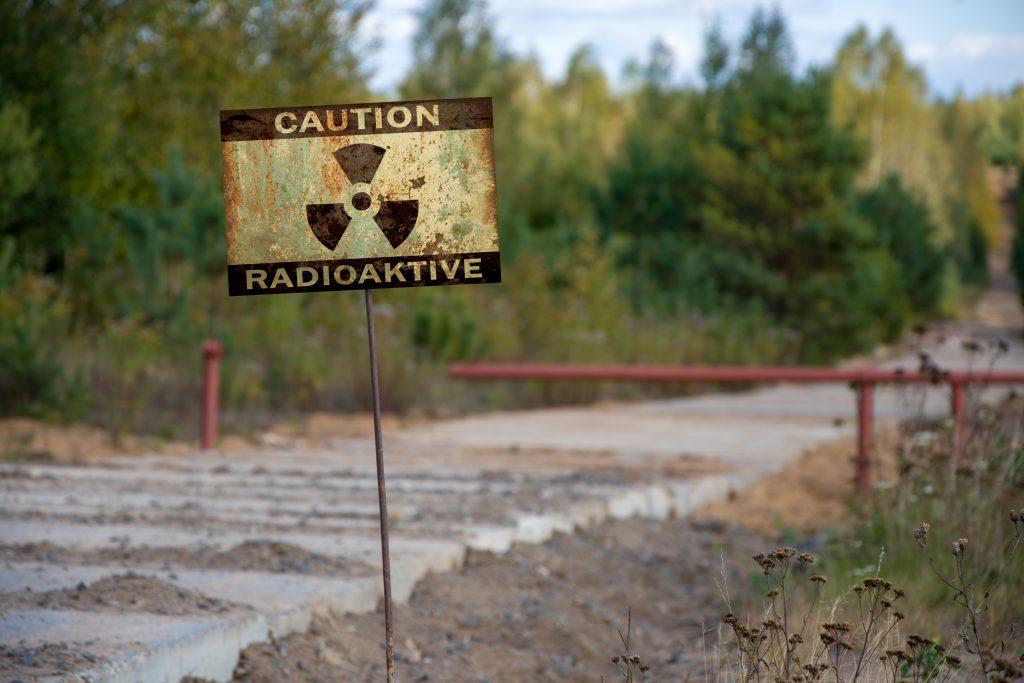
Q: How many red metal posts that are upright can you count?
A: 3